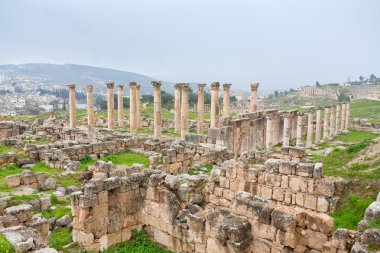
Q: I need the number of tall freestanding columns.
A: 13